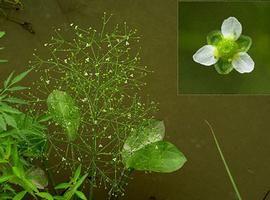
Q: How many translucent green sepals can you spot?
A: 3